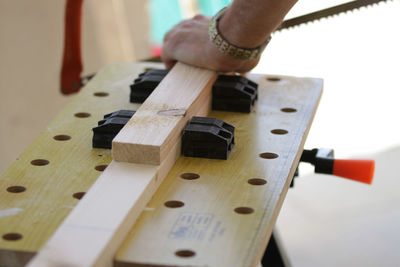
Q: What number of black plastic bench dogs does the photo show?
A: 4